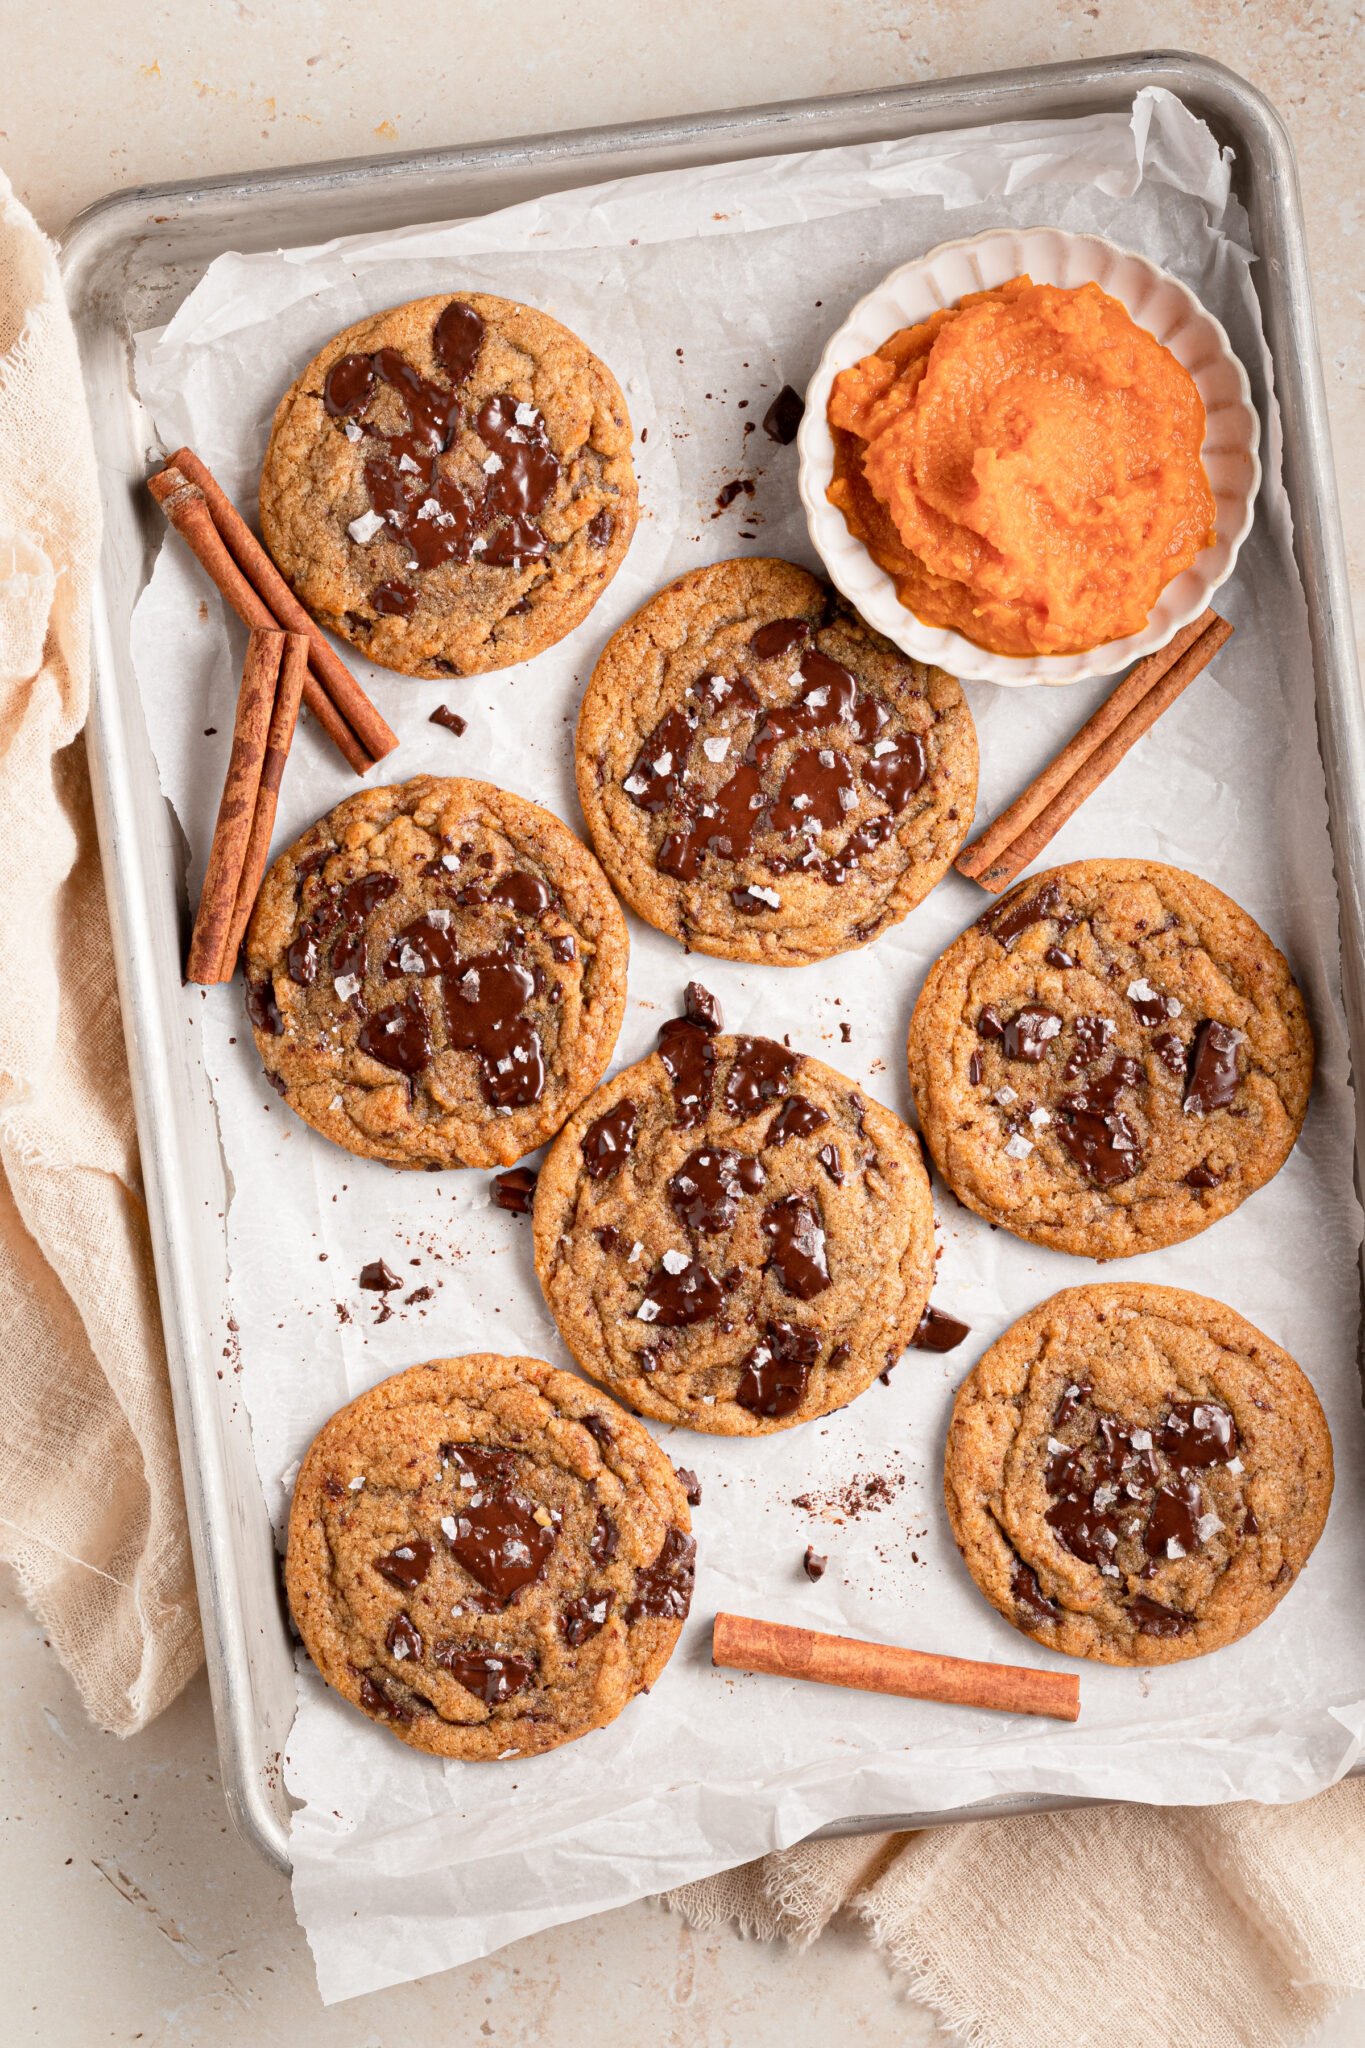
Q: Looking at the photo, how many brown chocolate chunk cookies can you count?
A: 7